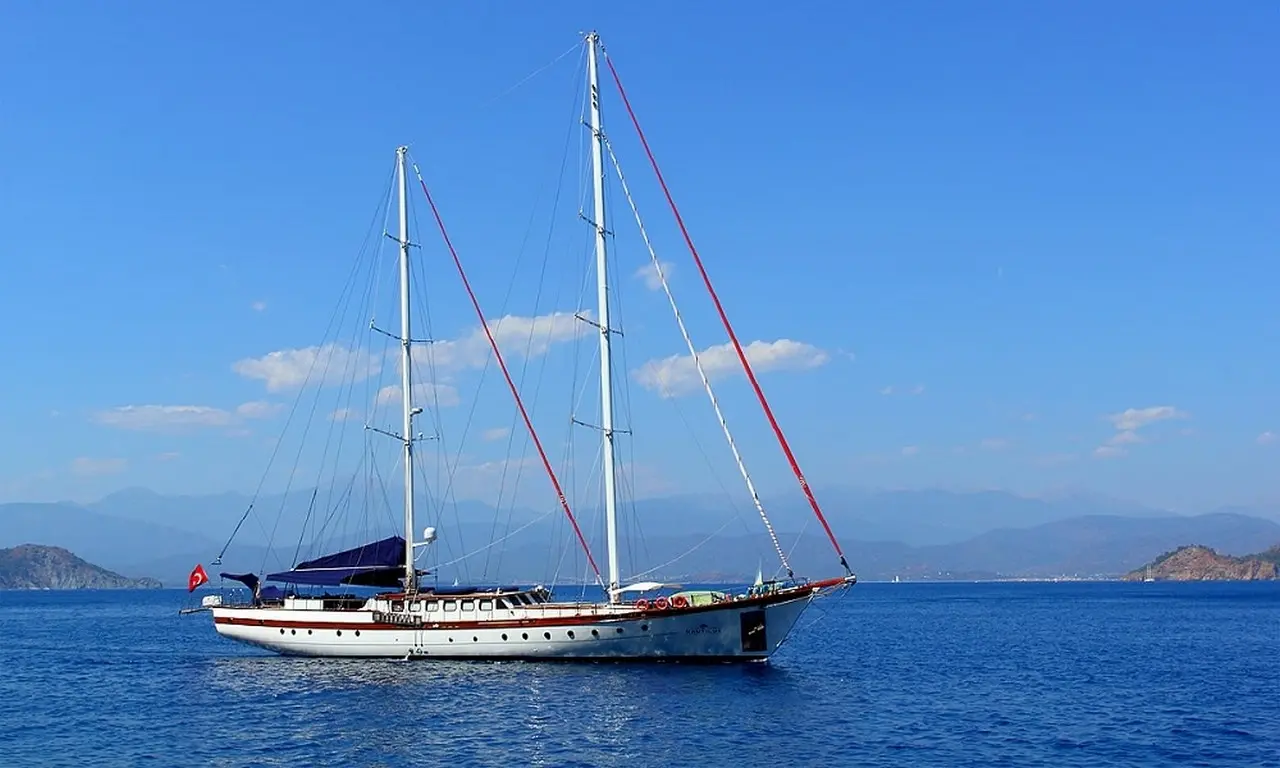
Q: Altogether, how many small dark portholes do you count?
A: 14